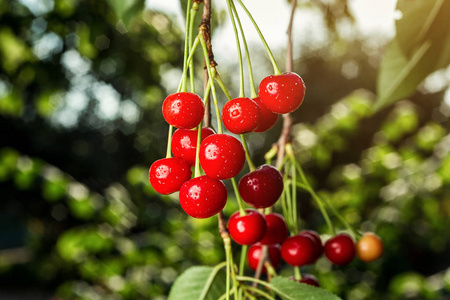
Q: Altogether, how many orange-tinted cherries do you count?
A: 1